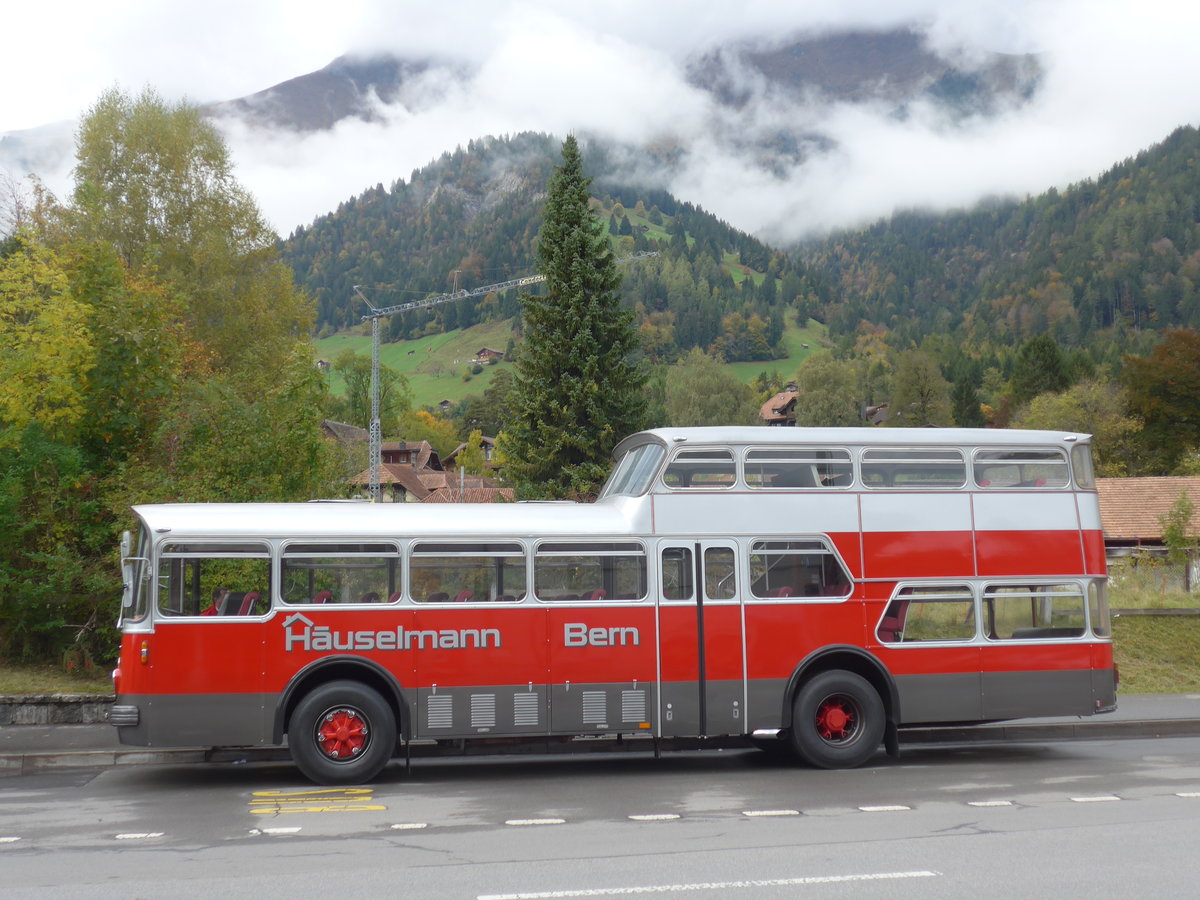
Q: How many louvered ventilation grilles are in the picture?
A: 5